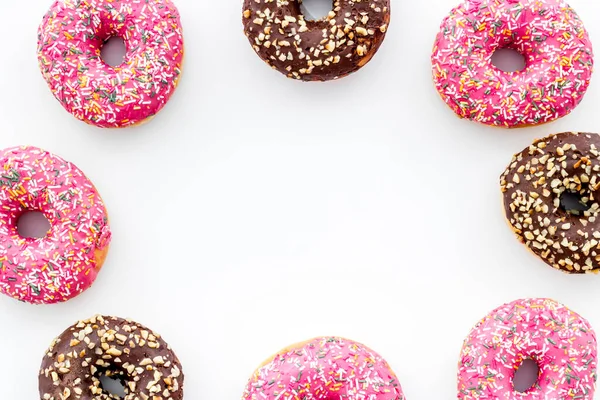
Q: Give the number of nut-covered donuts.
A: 3